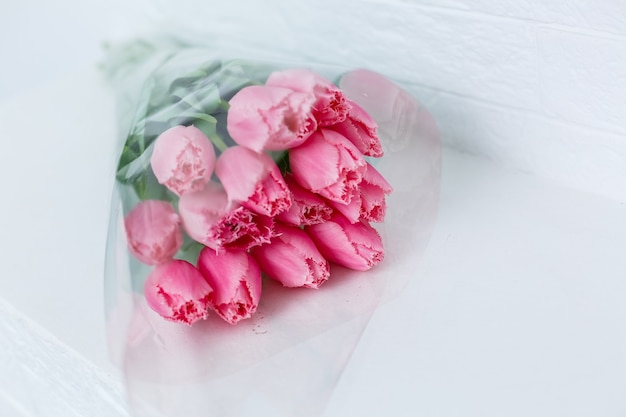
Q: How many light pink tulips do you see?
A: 14